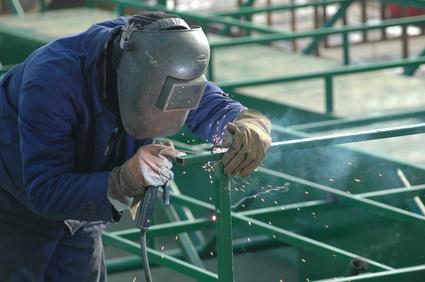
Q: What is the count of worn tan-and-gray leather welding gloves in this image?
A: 2